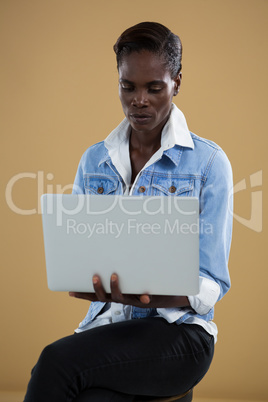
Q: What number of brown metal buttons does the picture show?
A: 3